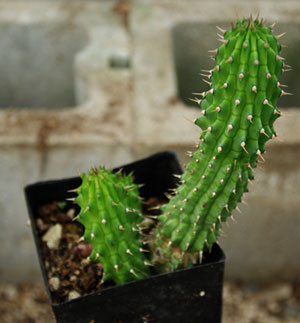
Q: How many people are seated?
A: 0